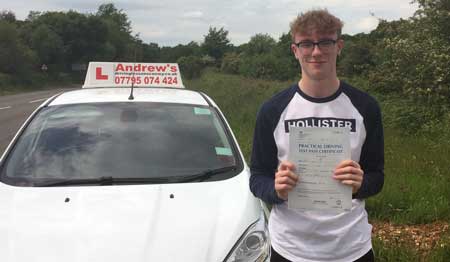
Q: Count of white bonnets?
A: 1